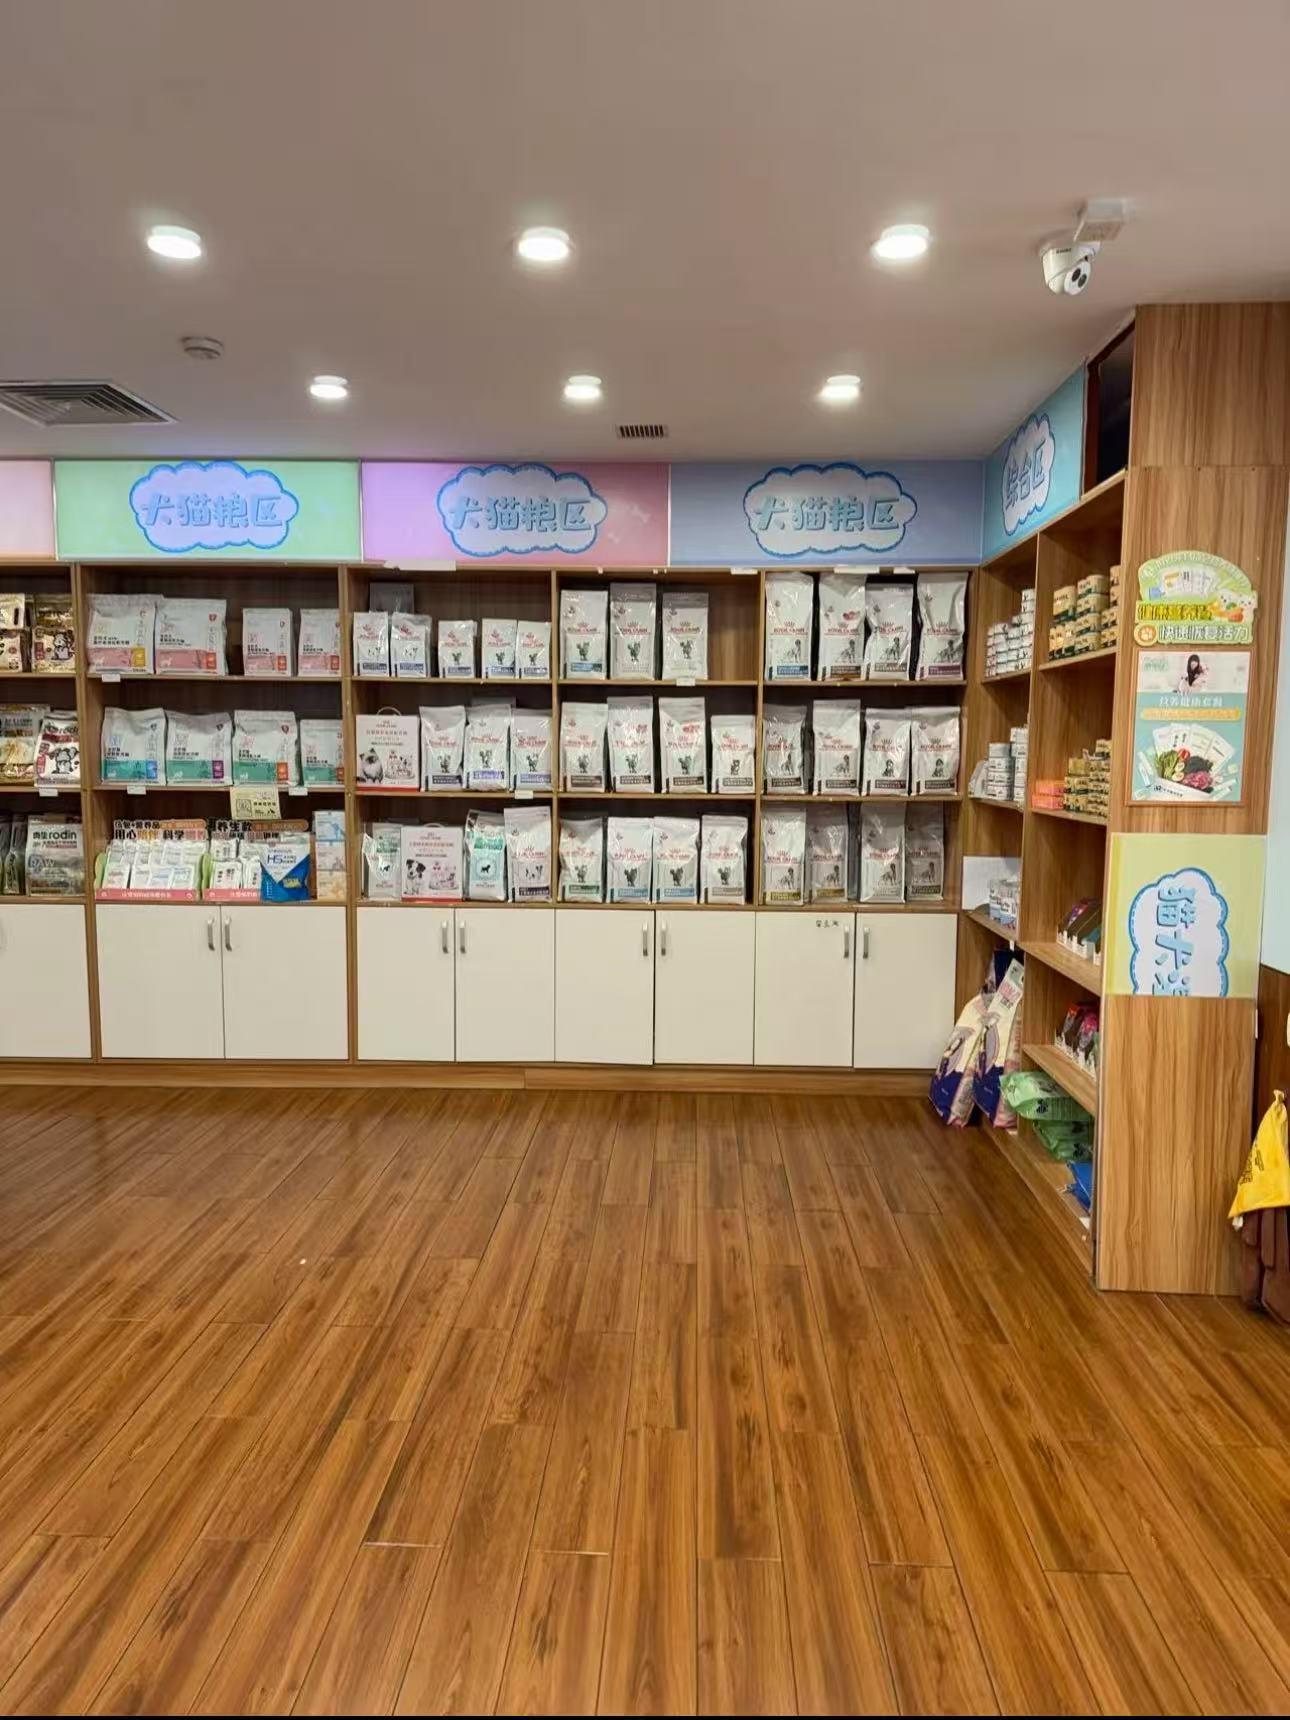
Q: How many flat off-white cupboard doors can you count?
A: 9